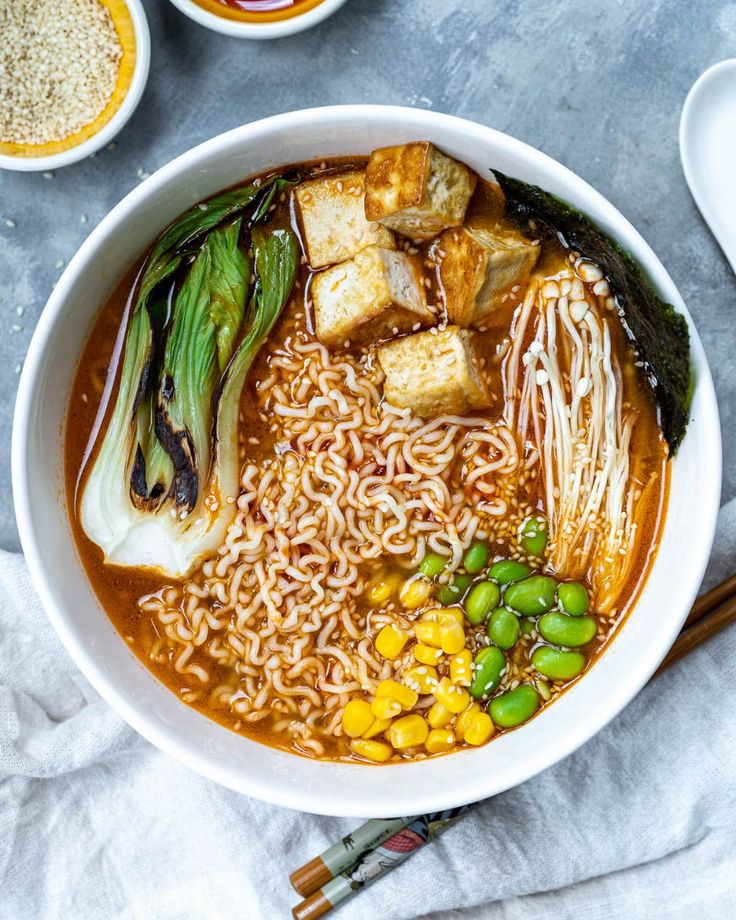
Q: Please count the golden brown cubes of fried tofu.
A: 5